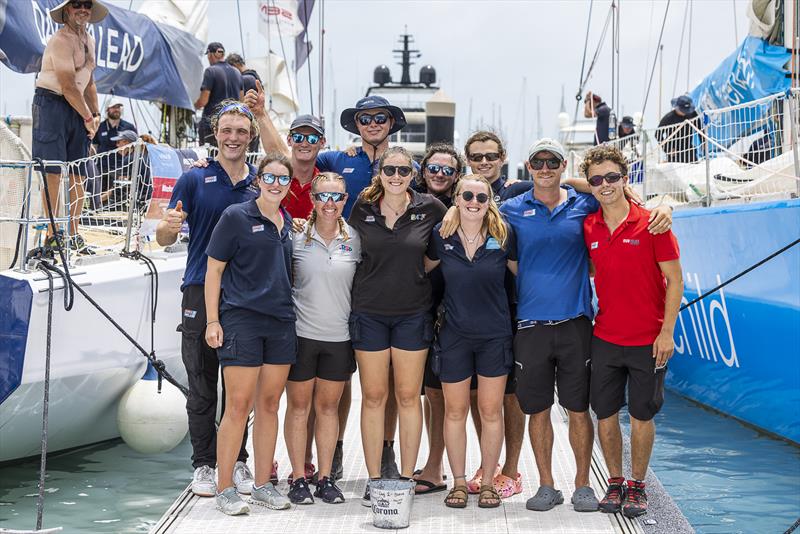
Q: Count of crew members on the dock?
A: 11